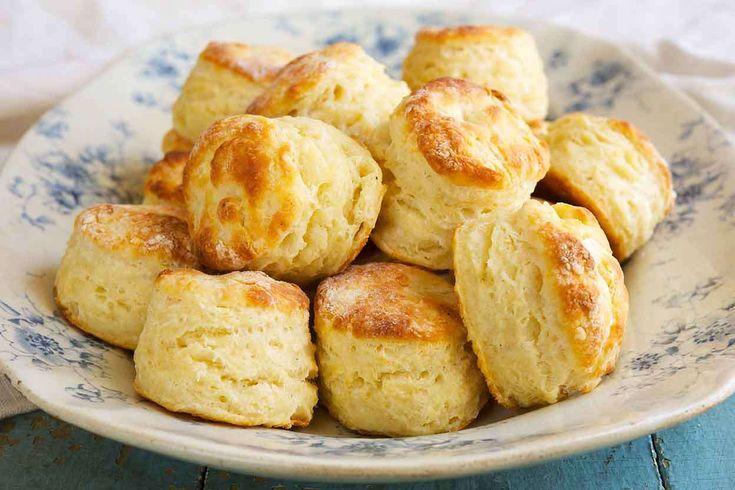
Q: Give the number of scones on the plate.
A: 11